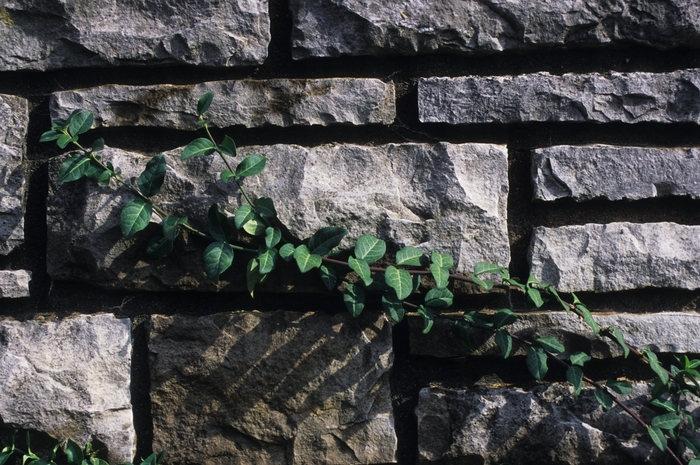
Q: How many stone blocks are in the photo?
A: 13